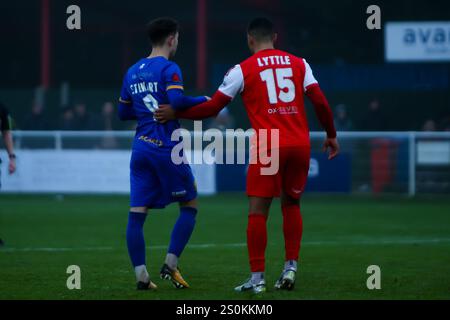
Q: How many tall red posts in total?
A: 2